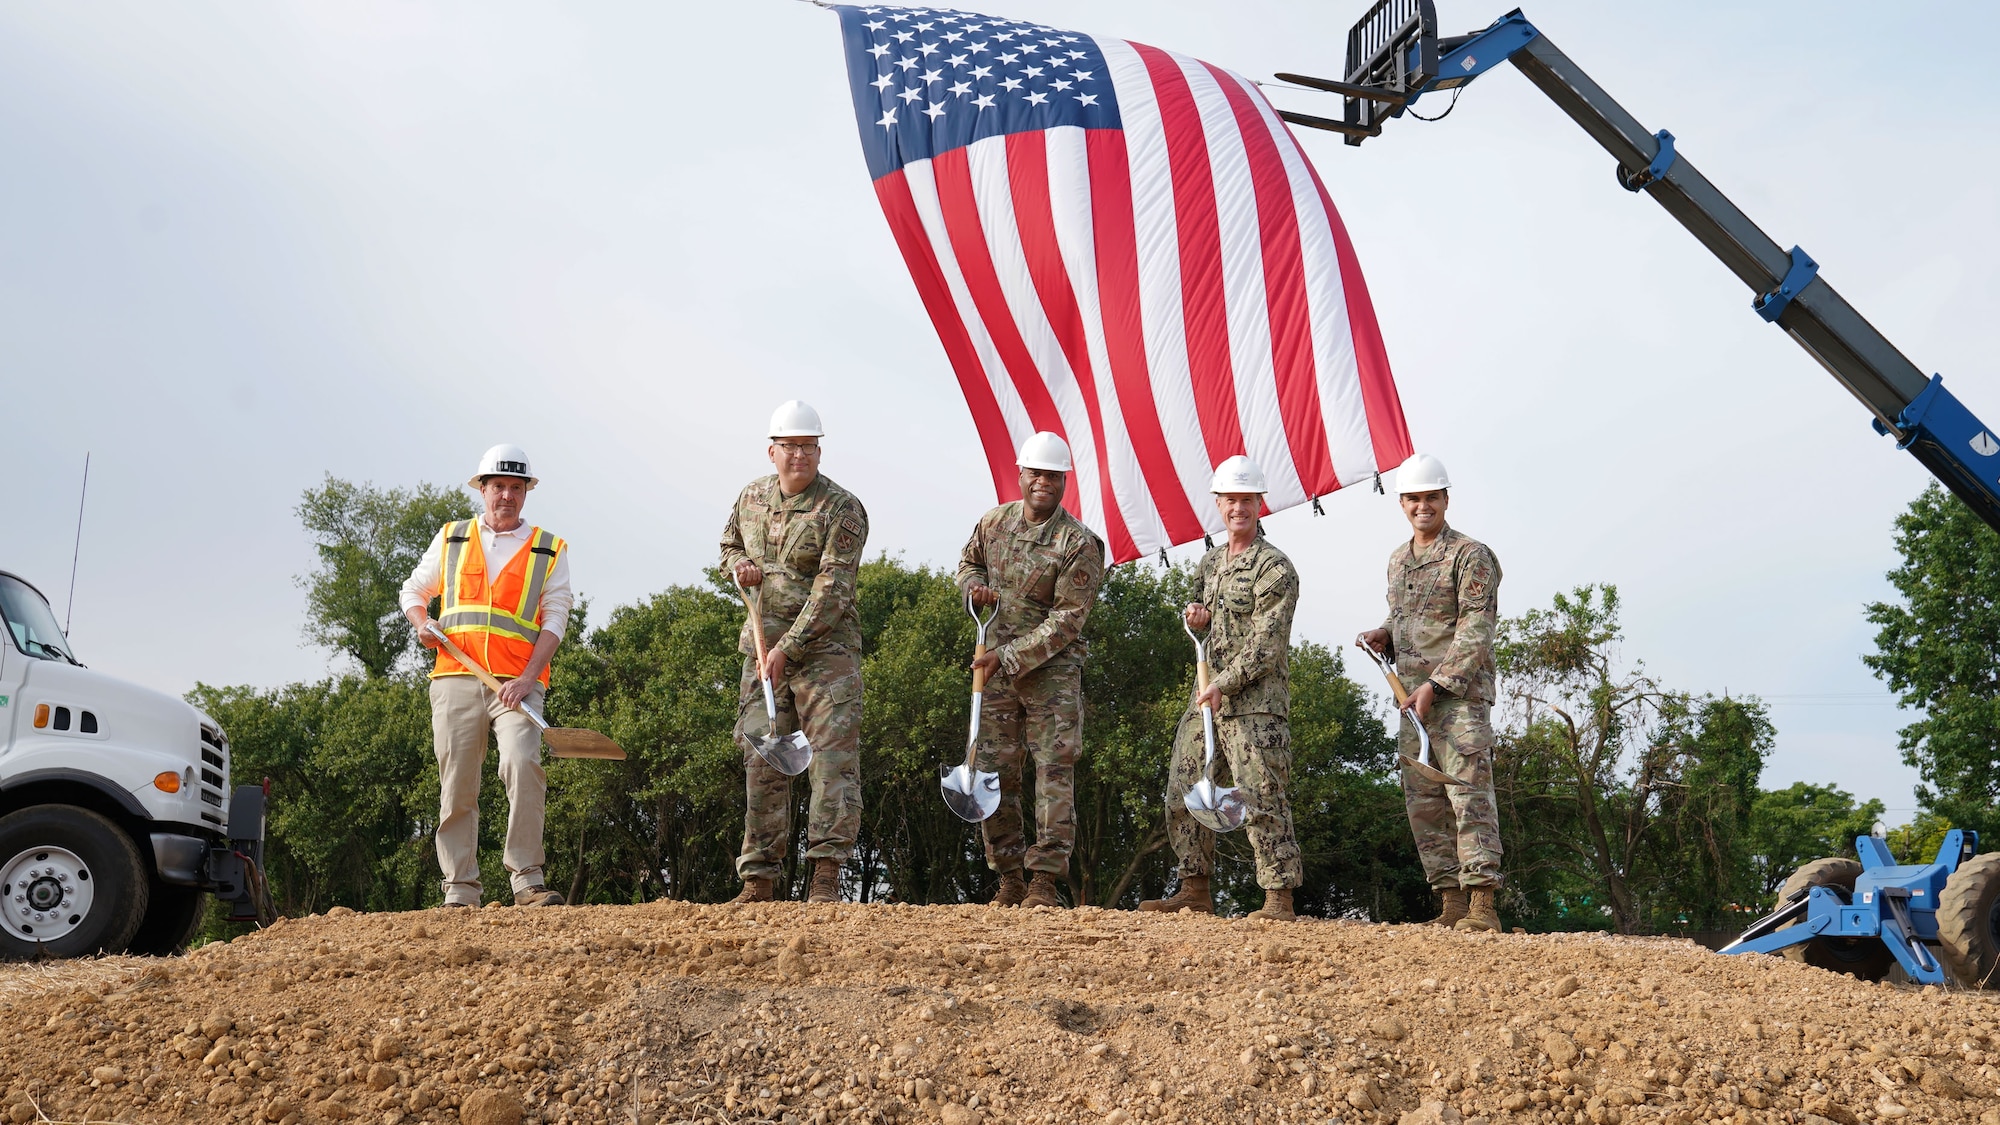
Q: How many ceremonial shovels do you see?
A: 5